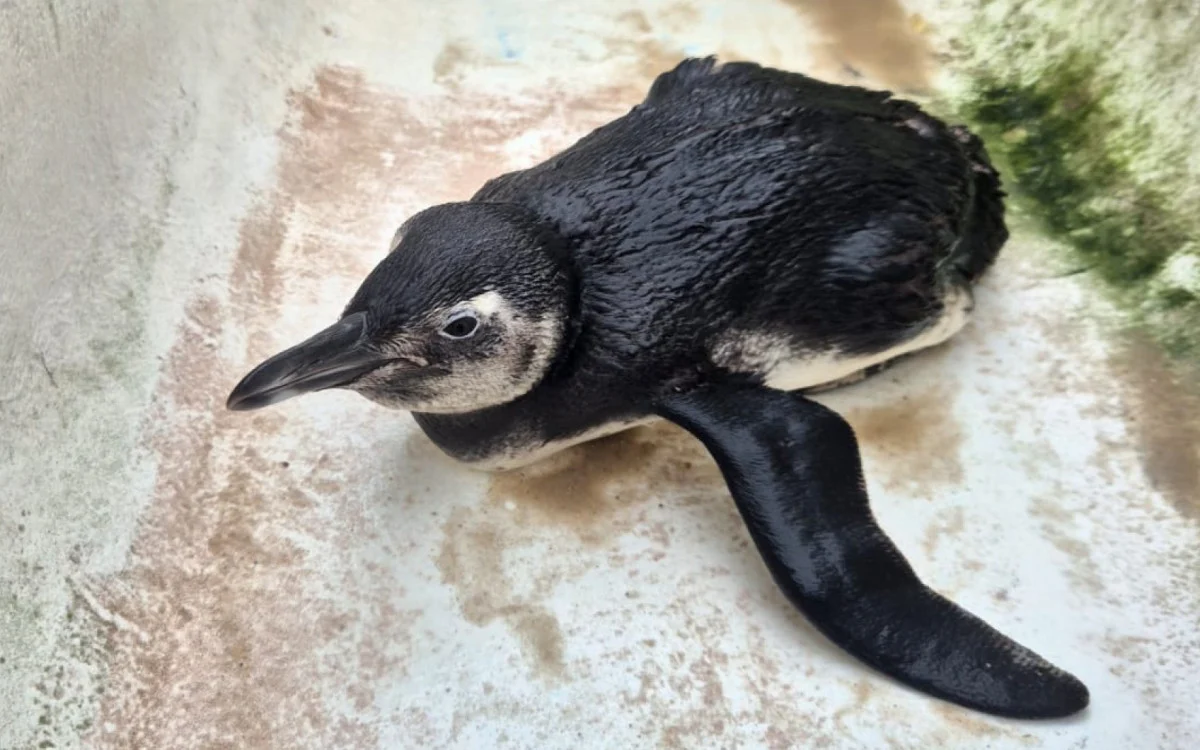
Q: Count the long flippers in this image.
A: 1